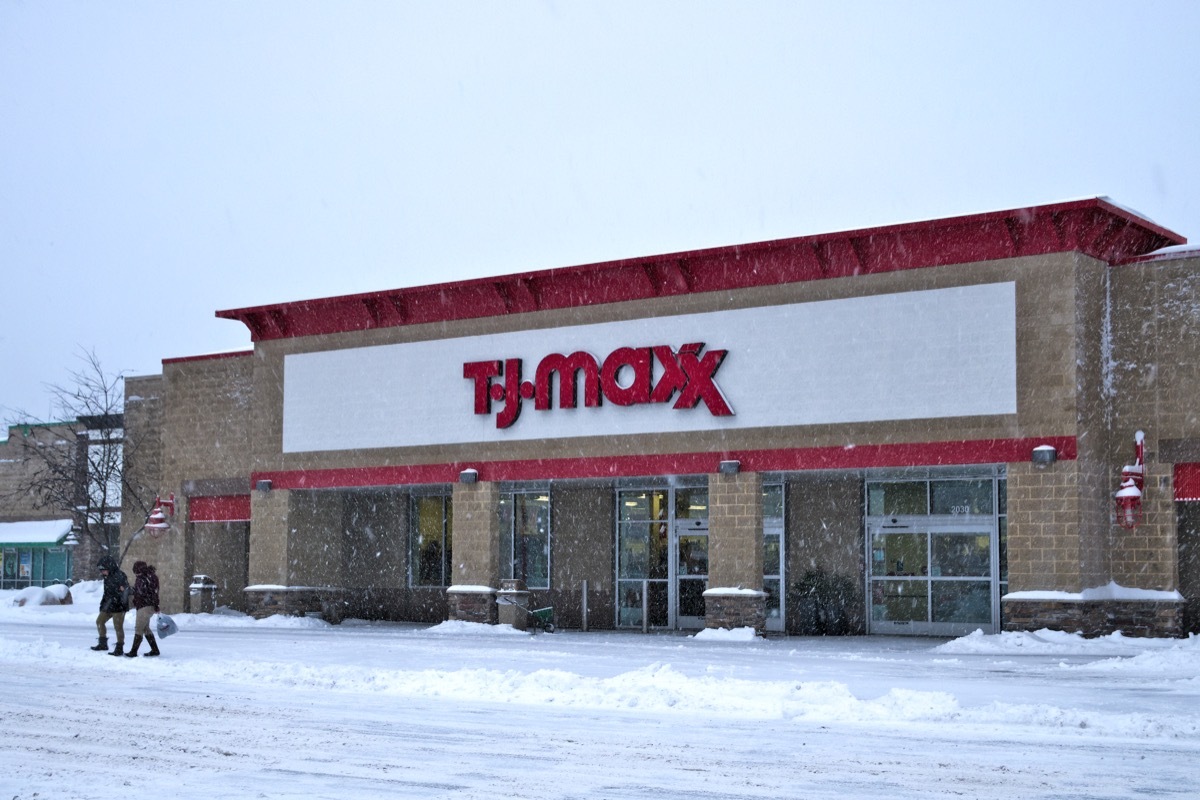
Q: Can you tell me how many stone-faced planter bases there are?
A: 4